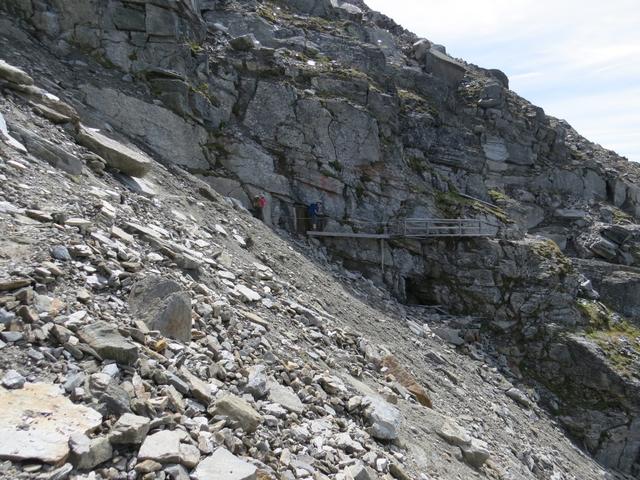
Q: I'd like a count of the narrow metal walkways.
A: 1